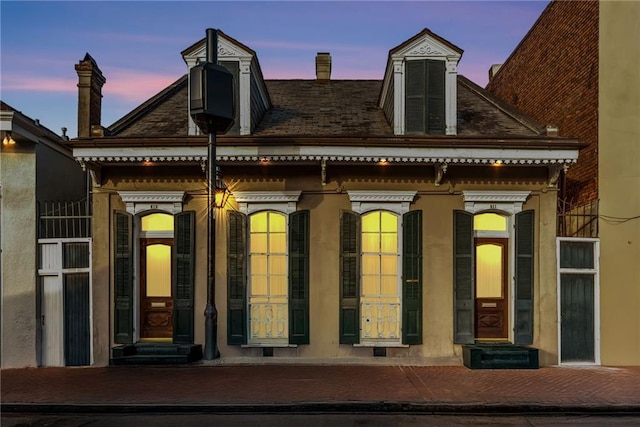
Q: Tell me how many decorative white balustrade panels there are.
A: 2